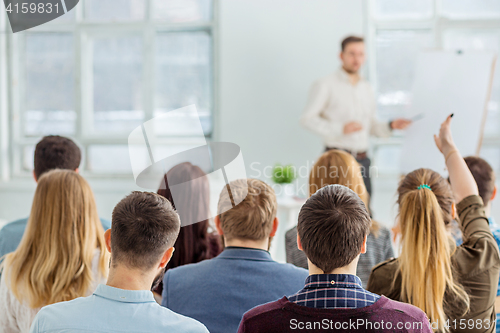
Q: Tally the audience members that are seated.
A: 9